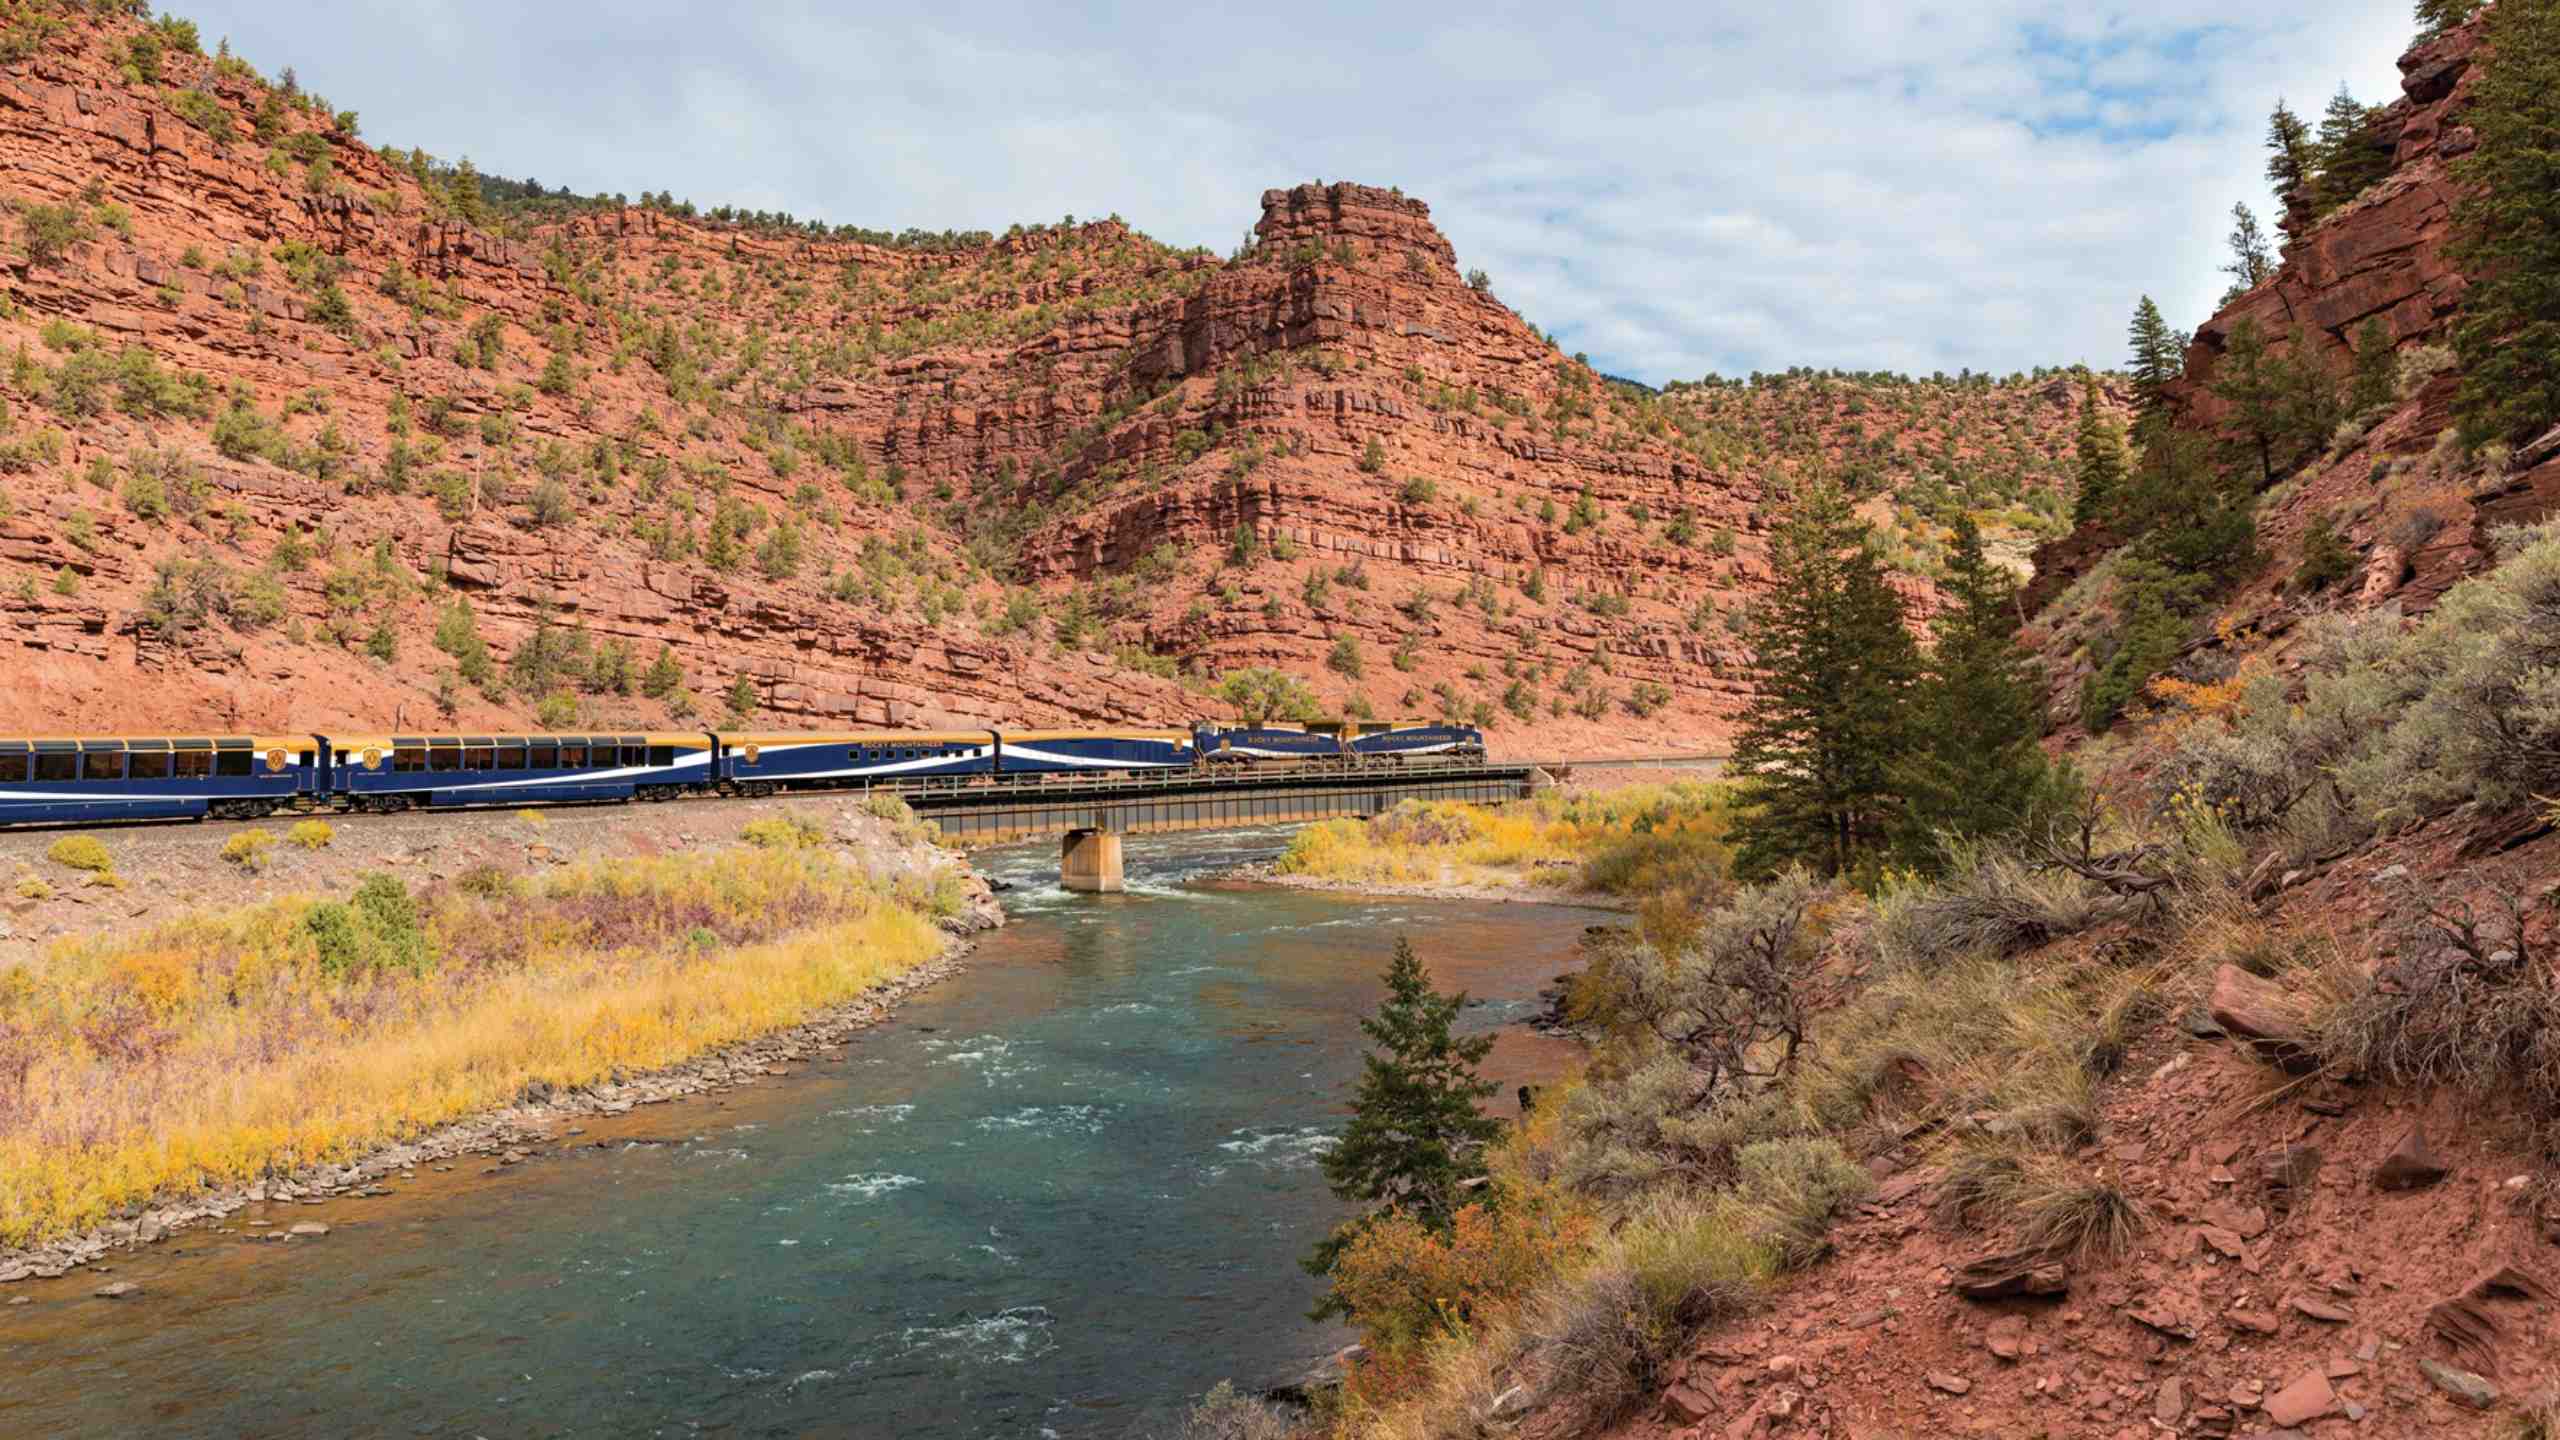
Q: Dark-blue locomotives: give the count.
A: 2